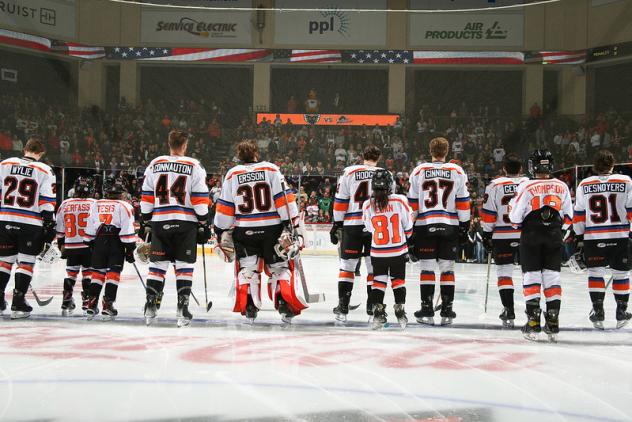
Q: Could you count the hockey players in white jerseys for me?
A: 11